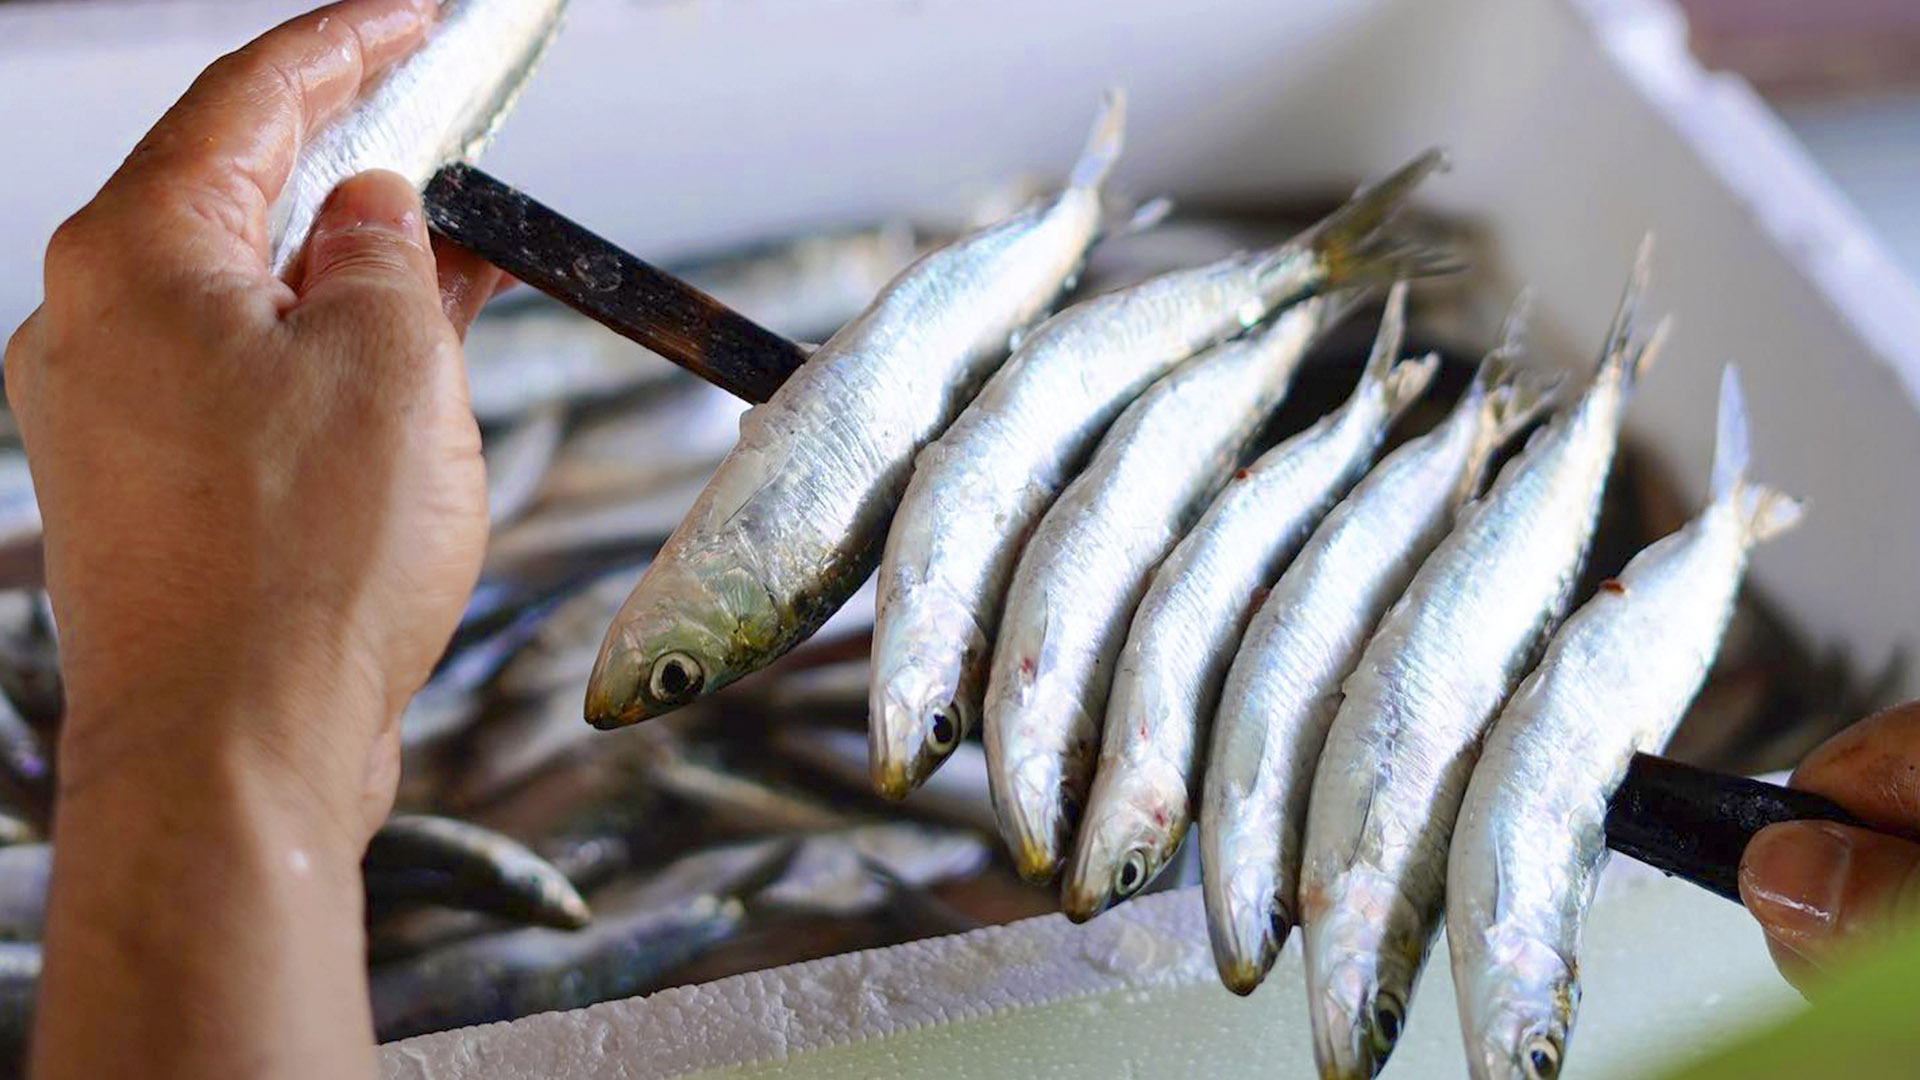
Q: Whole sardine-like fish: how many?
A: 7